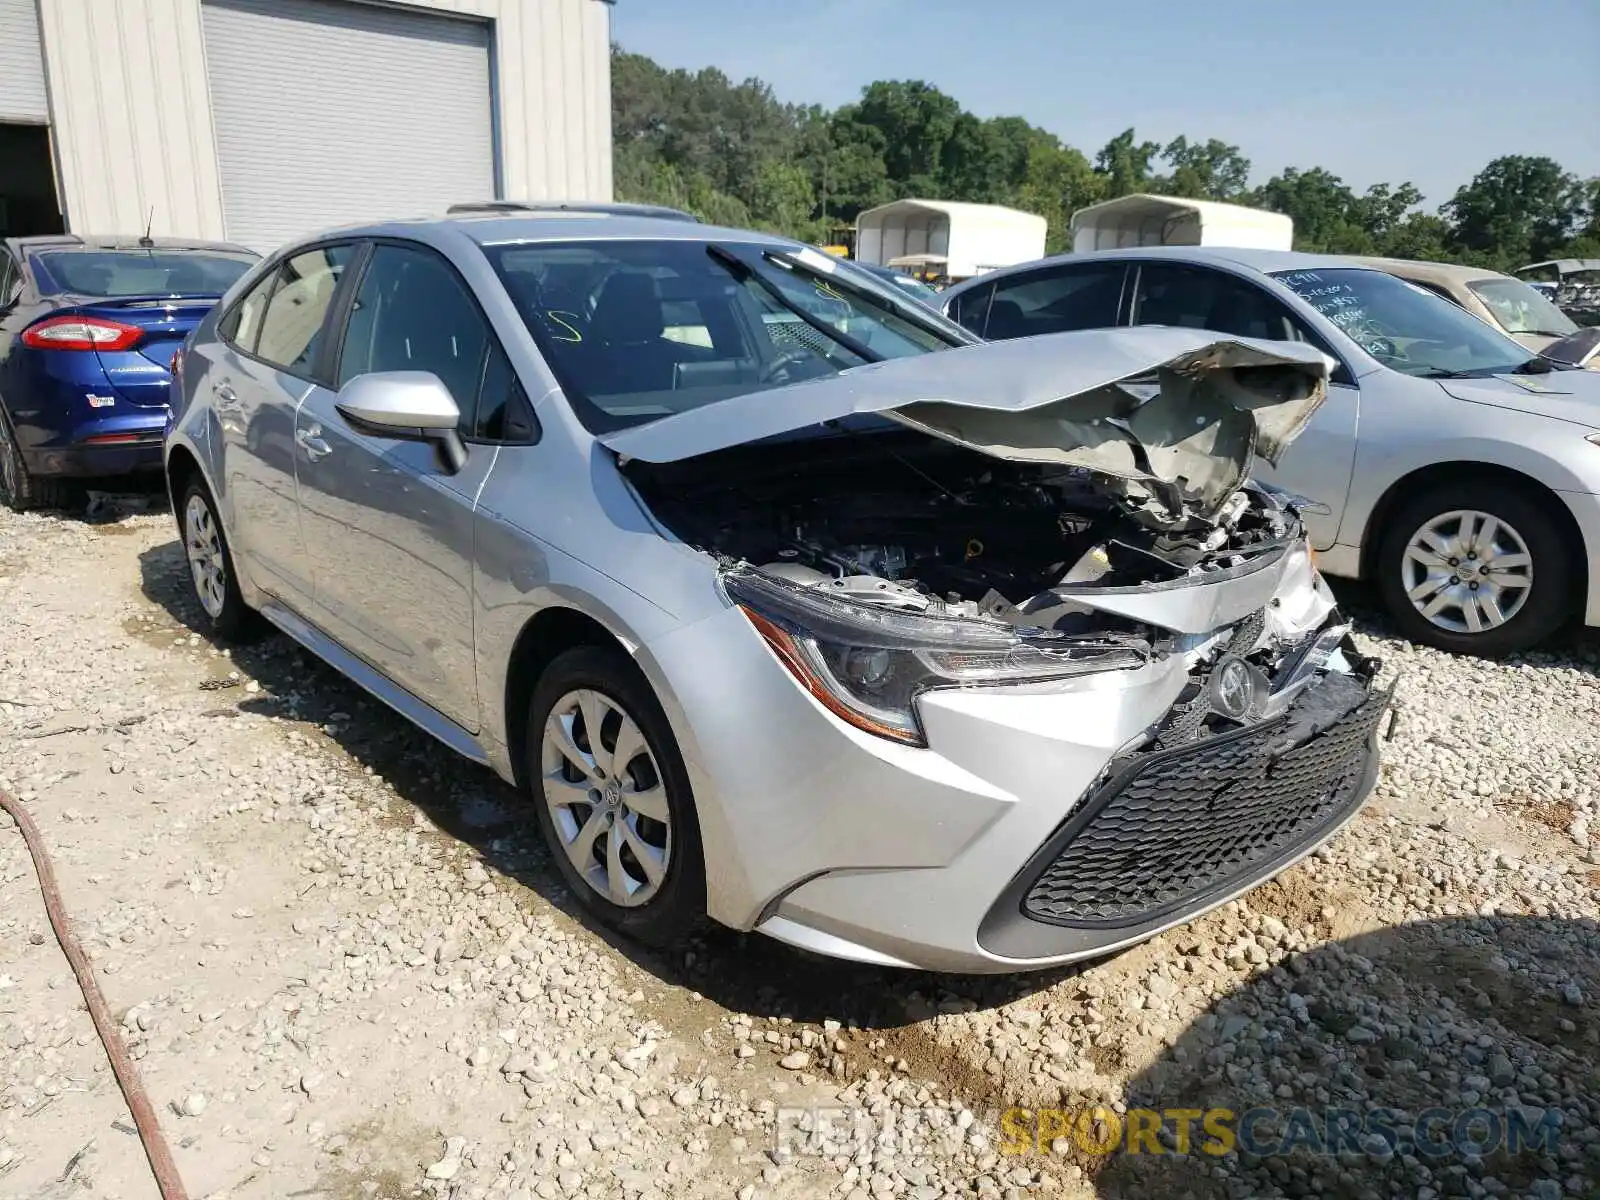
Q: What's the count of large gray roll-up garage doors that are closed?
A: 1